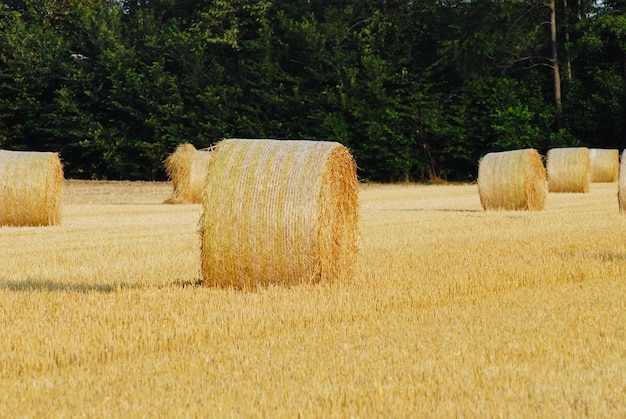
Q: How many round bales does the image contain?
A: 7